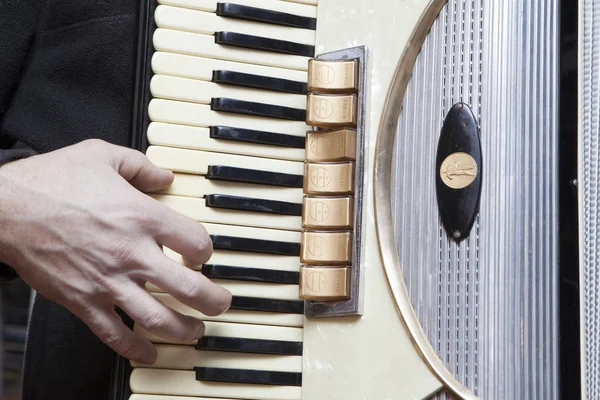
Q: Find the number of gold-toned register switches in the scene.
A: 7